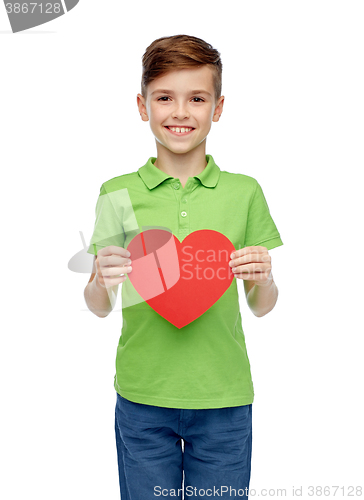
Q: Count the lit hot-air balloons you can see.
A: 0